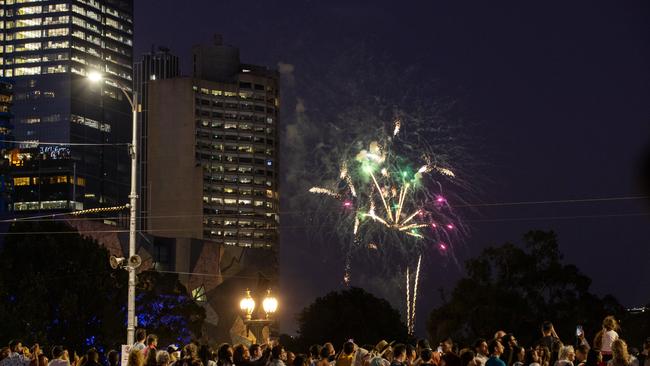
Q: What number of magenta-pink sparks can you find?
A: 5